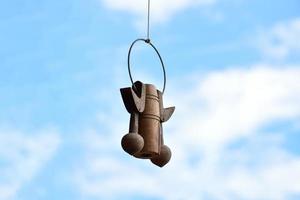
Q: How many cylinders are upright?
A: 1